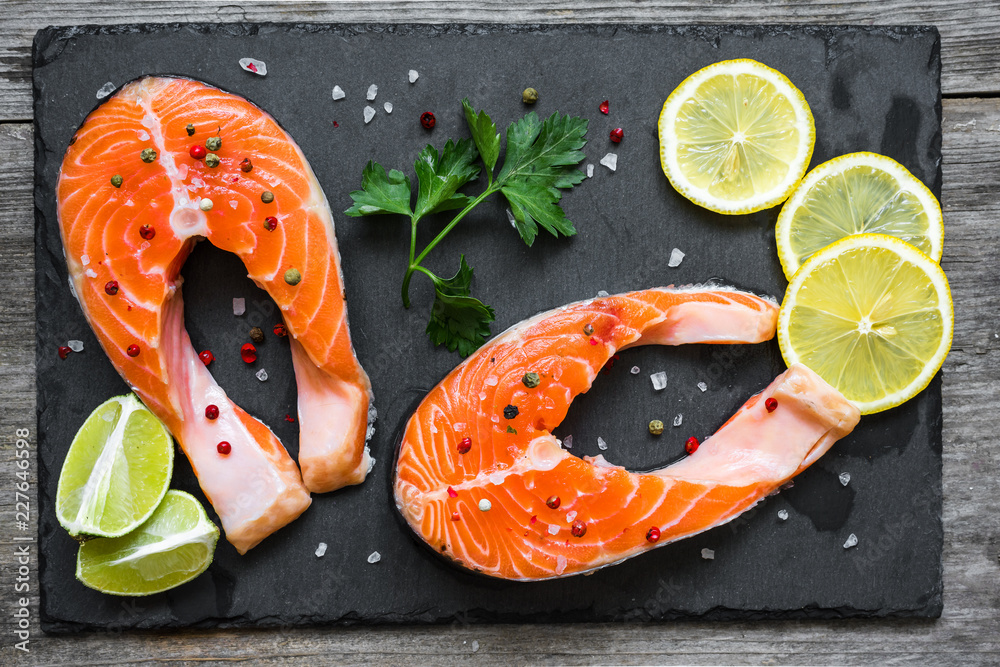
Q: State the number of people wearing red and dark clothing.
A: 0